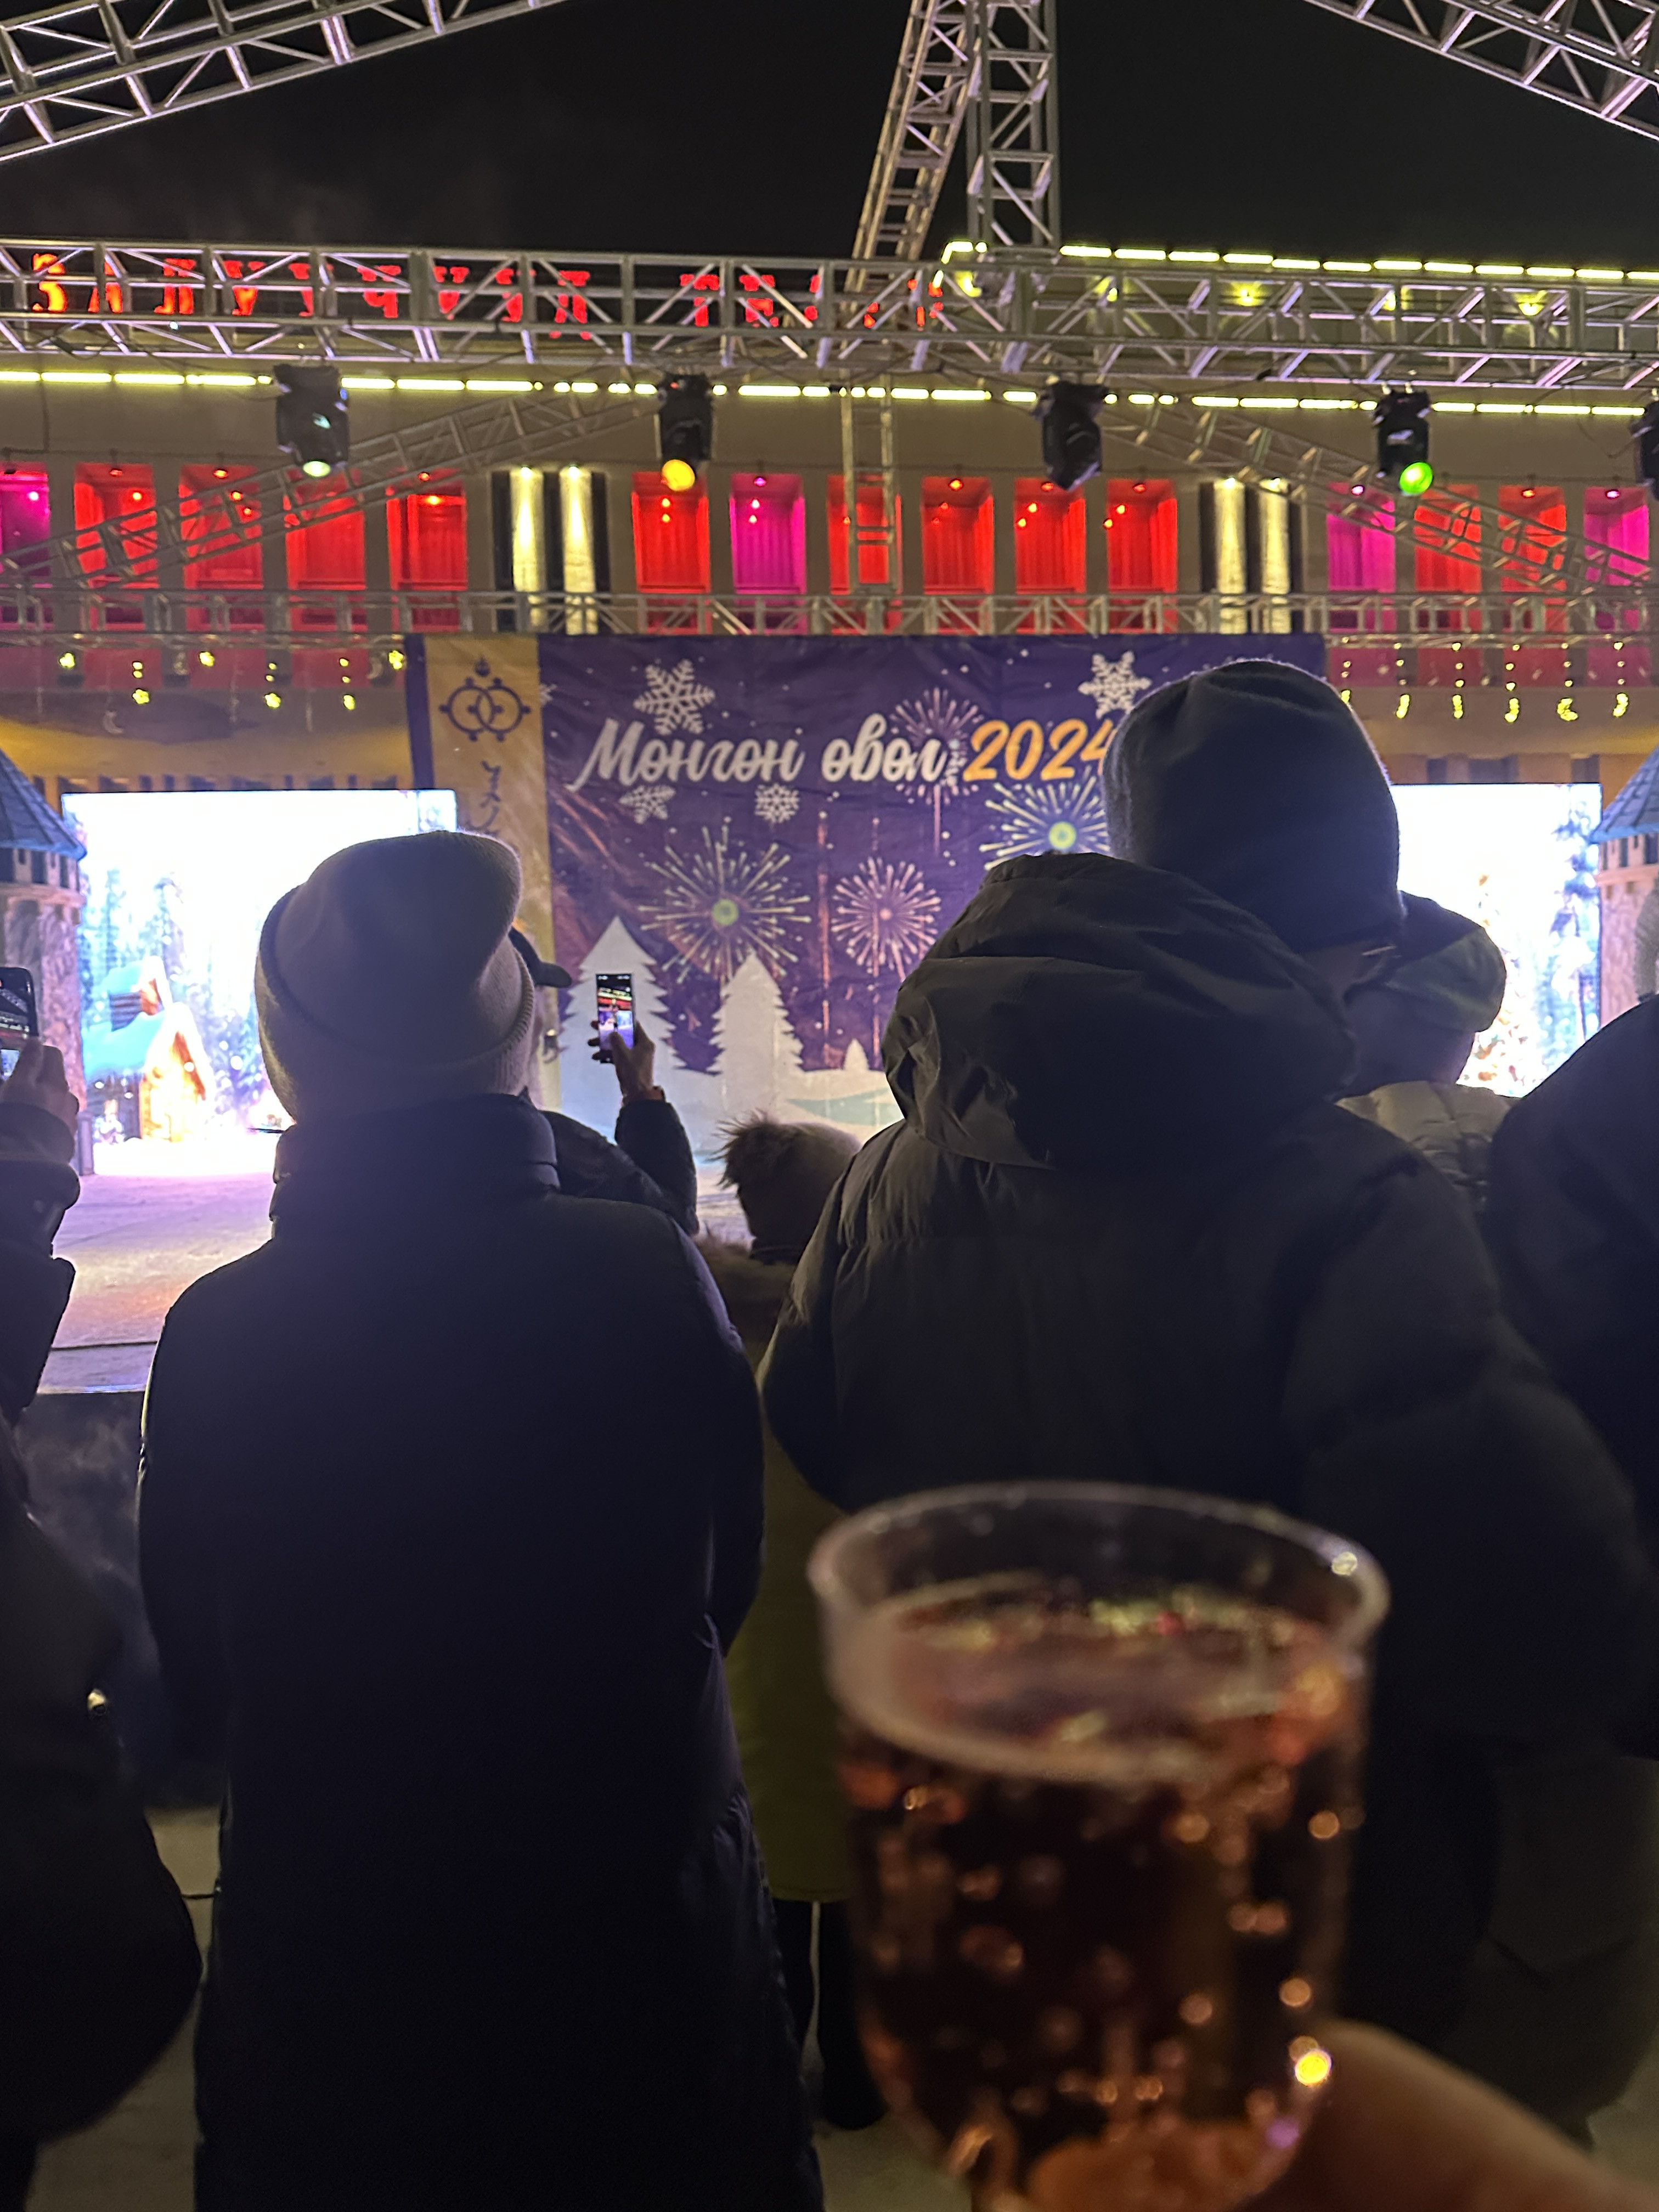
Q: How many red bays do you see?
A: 11